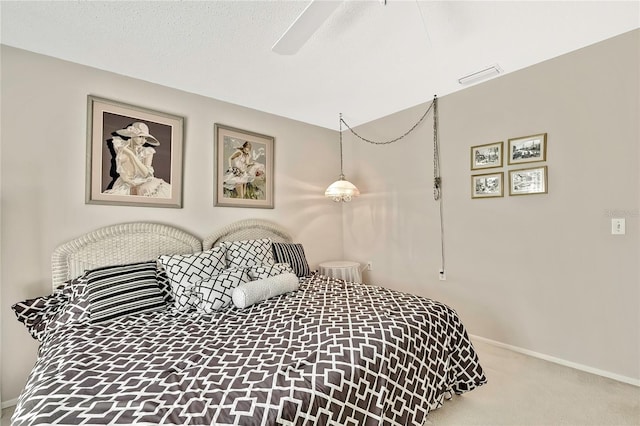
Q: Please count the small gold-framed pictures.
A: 4